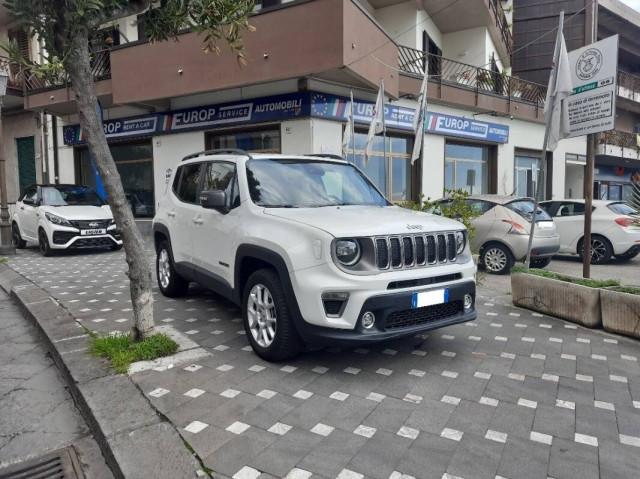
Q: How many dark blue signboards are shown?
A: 2